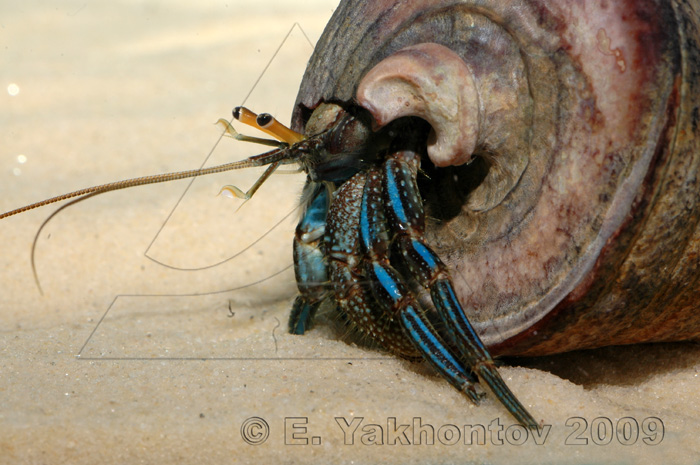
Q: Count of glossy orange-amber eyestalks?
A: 2